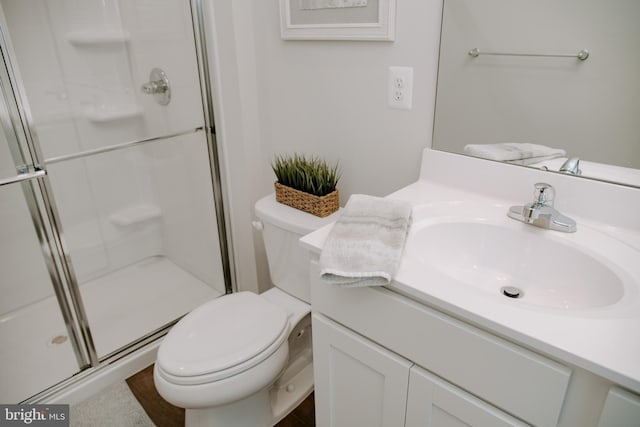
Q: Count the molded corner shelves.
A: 3